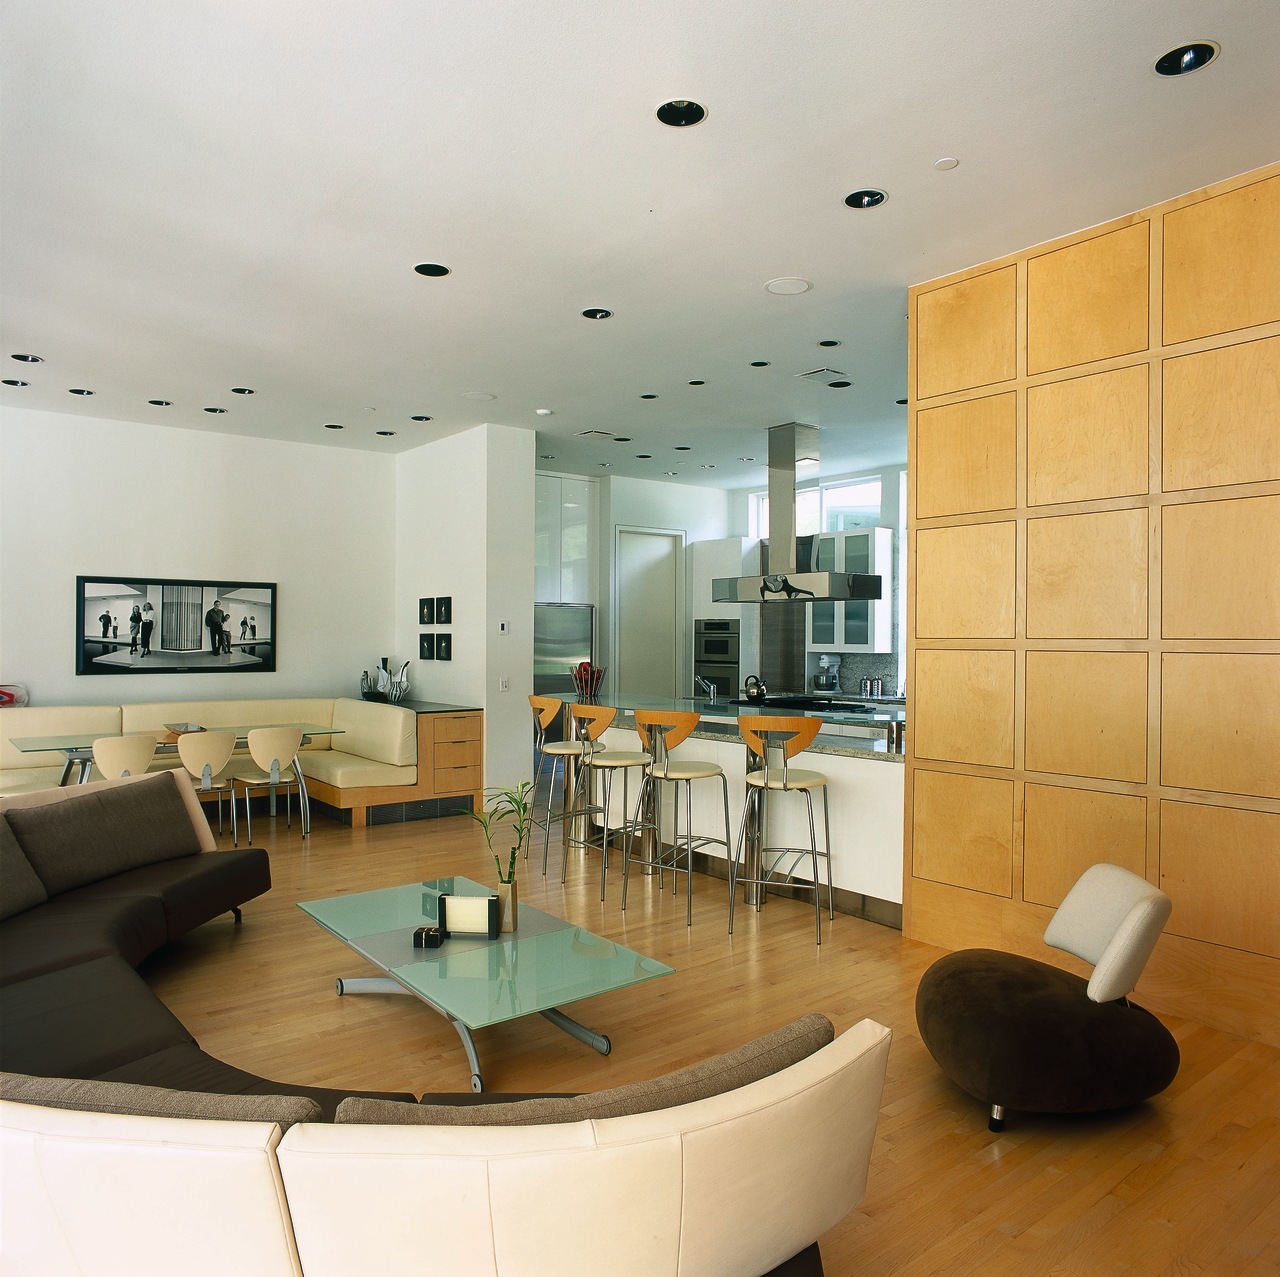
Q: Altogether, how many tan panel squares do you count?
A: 15